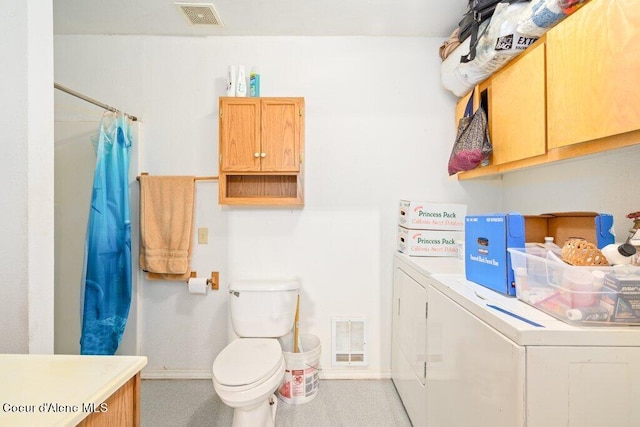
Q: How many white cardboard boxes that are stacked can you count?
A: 2